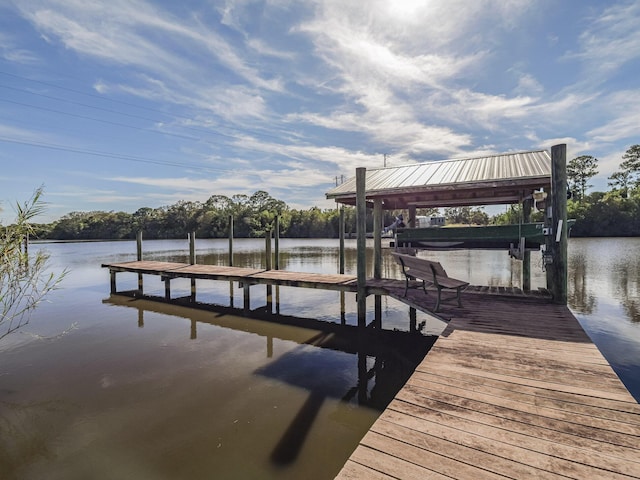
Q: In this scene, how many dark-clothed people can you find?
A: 0